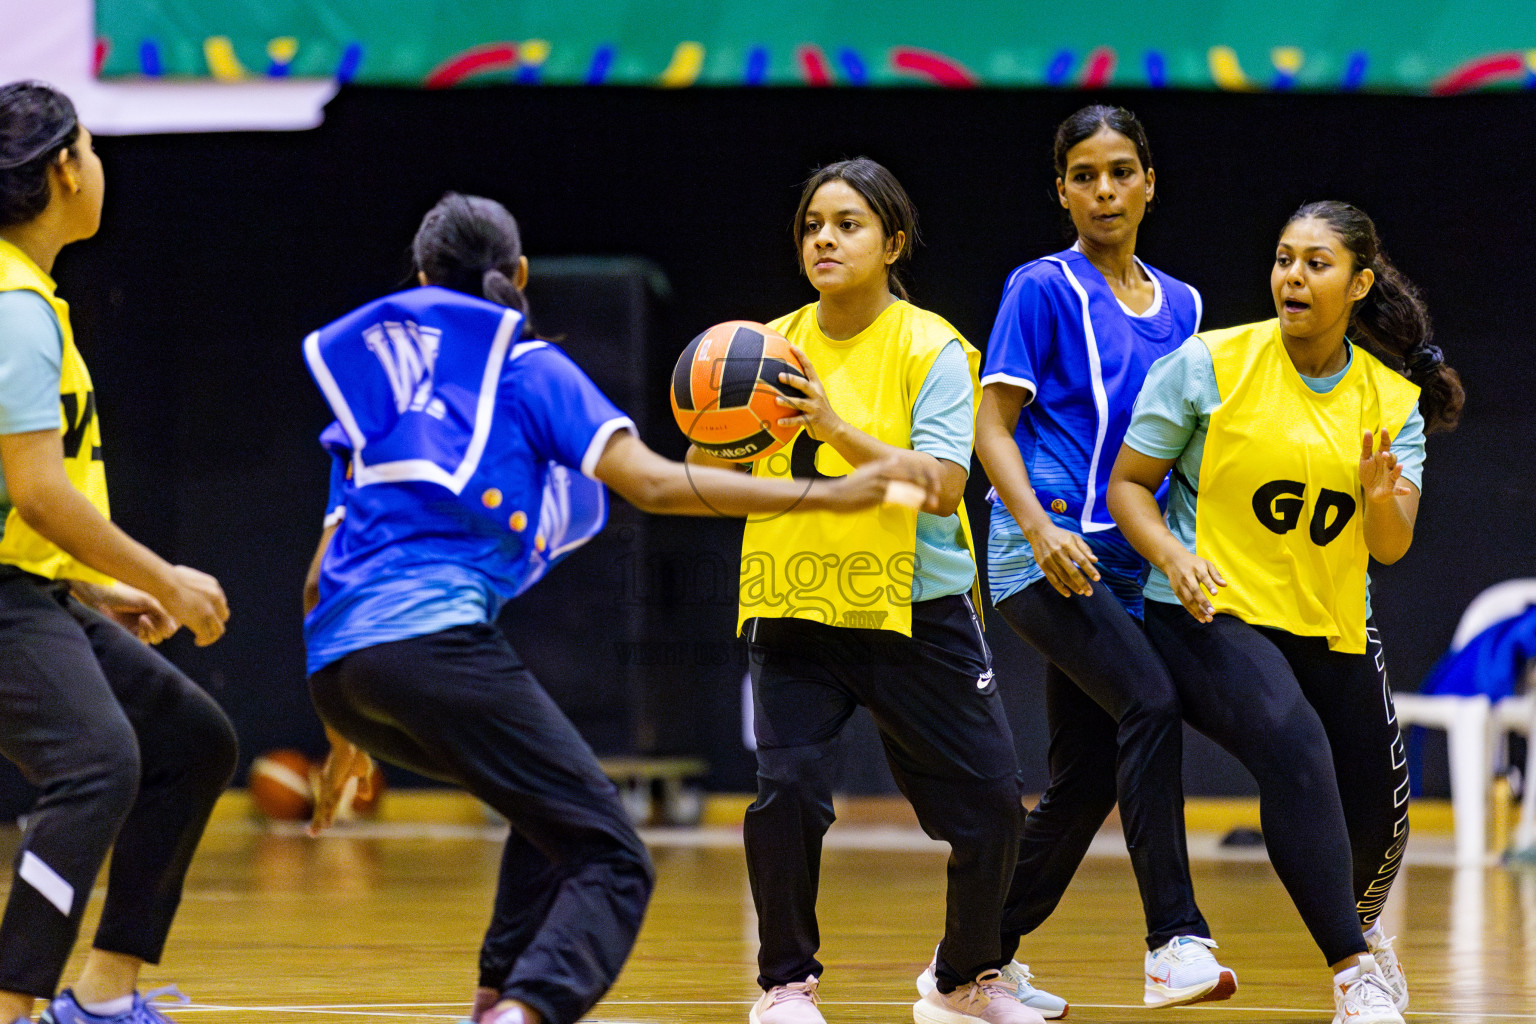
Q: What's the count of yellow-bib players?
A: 3